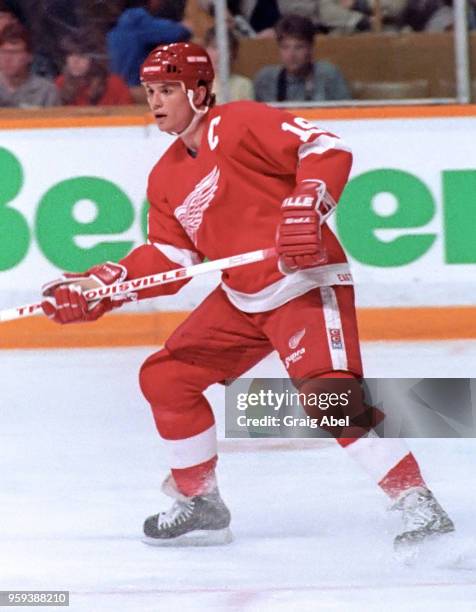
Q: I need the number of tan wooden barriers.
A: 1